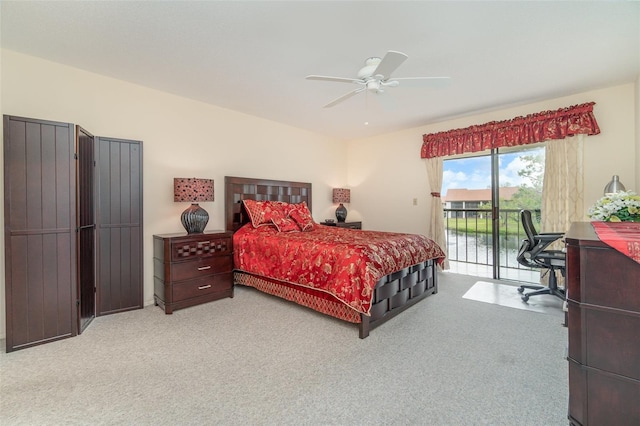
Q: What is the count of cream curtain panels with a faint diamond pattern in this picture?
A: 2